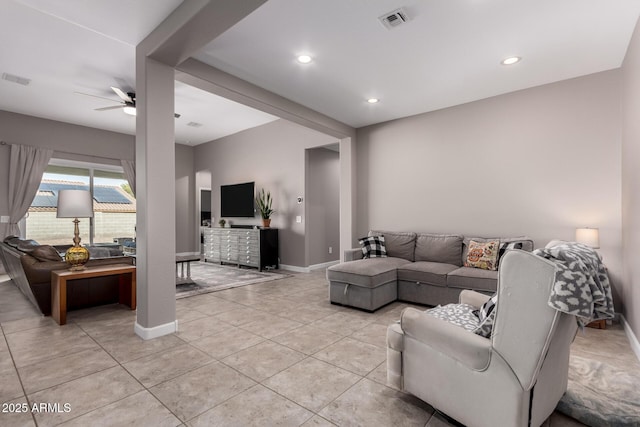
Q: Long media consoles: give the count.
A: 1